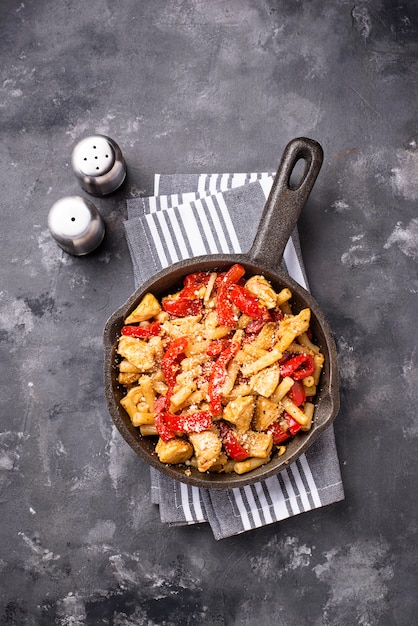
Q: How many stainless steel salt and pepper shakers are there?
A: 2